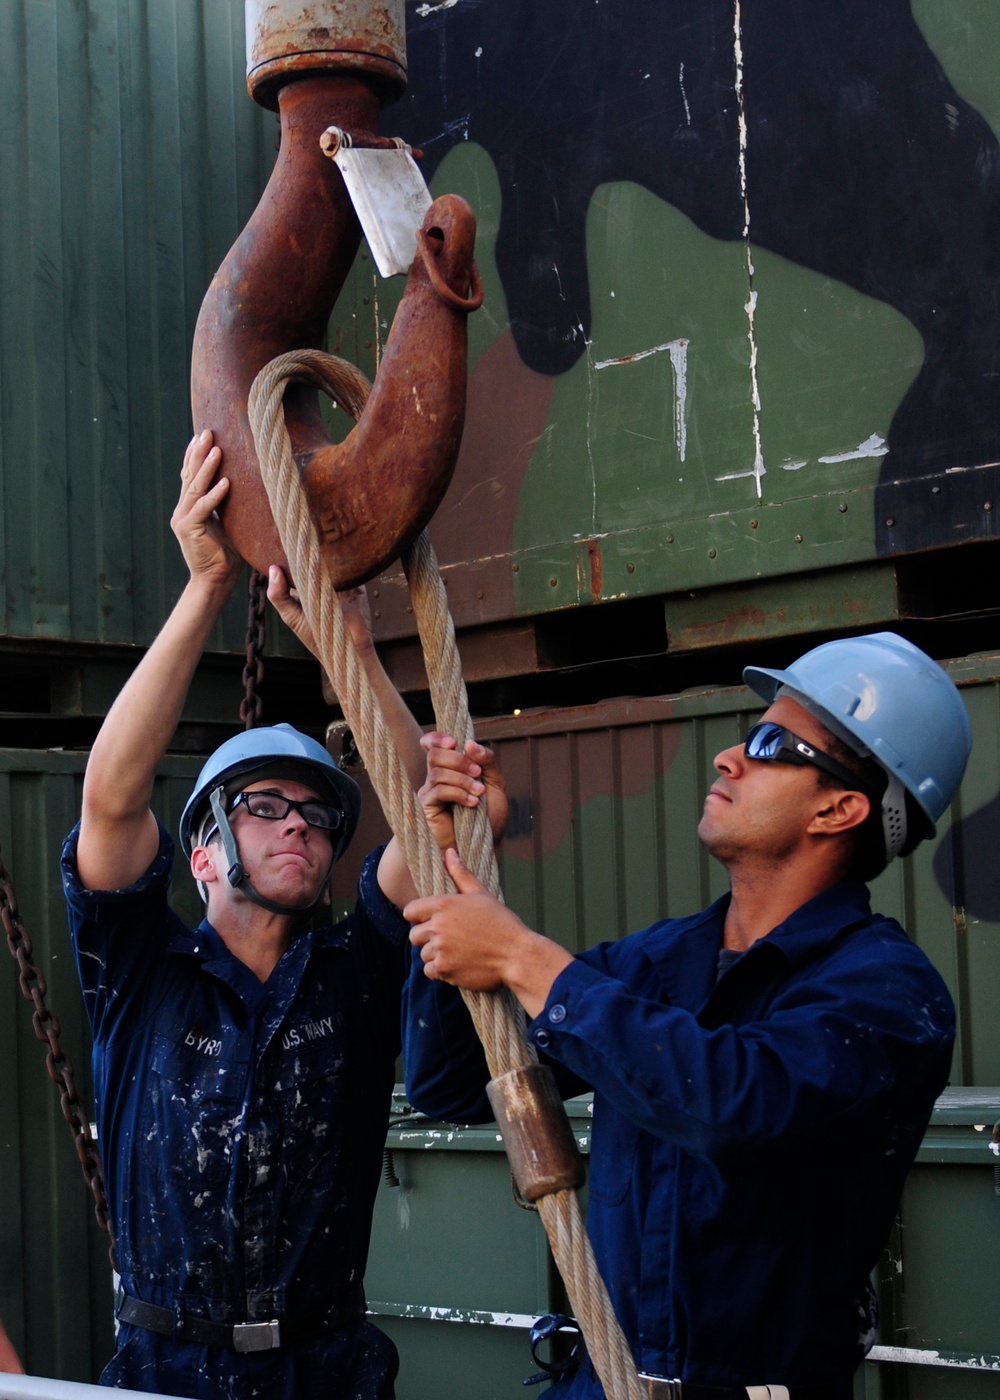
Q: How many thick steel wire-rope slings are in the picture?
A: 1